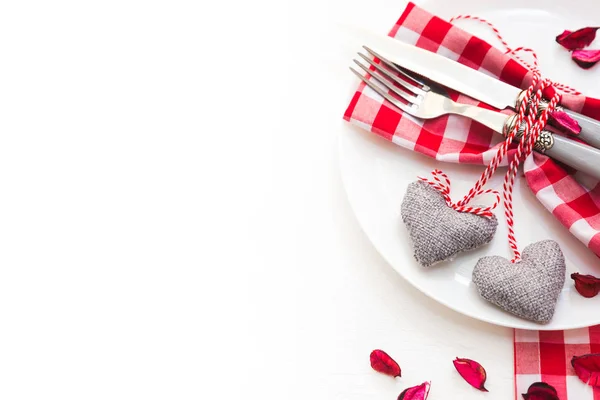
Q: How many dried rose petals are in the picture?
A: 9